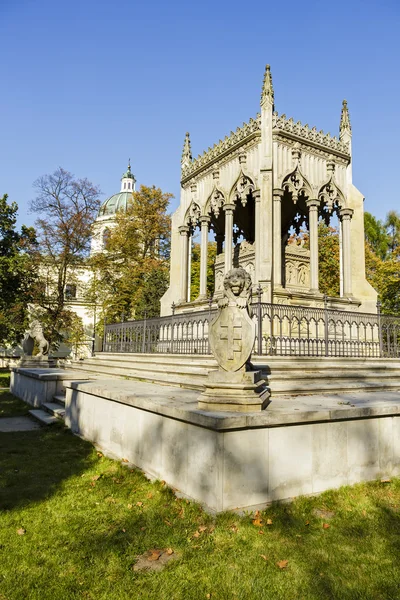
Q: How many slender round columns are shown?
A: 7